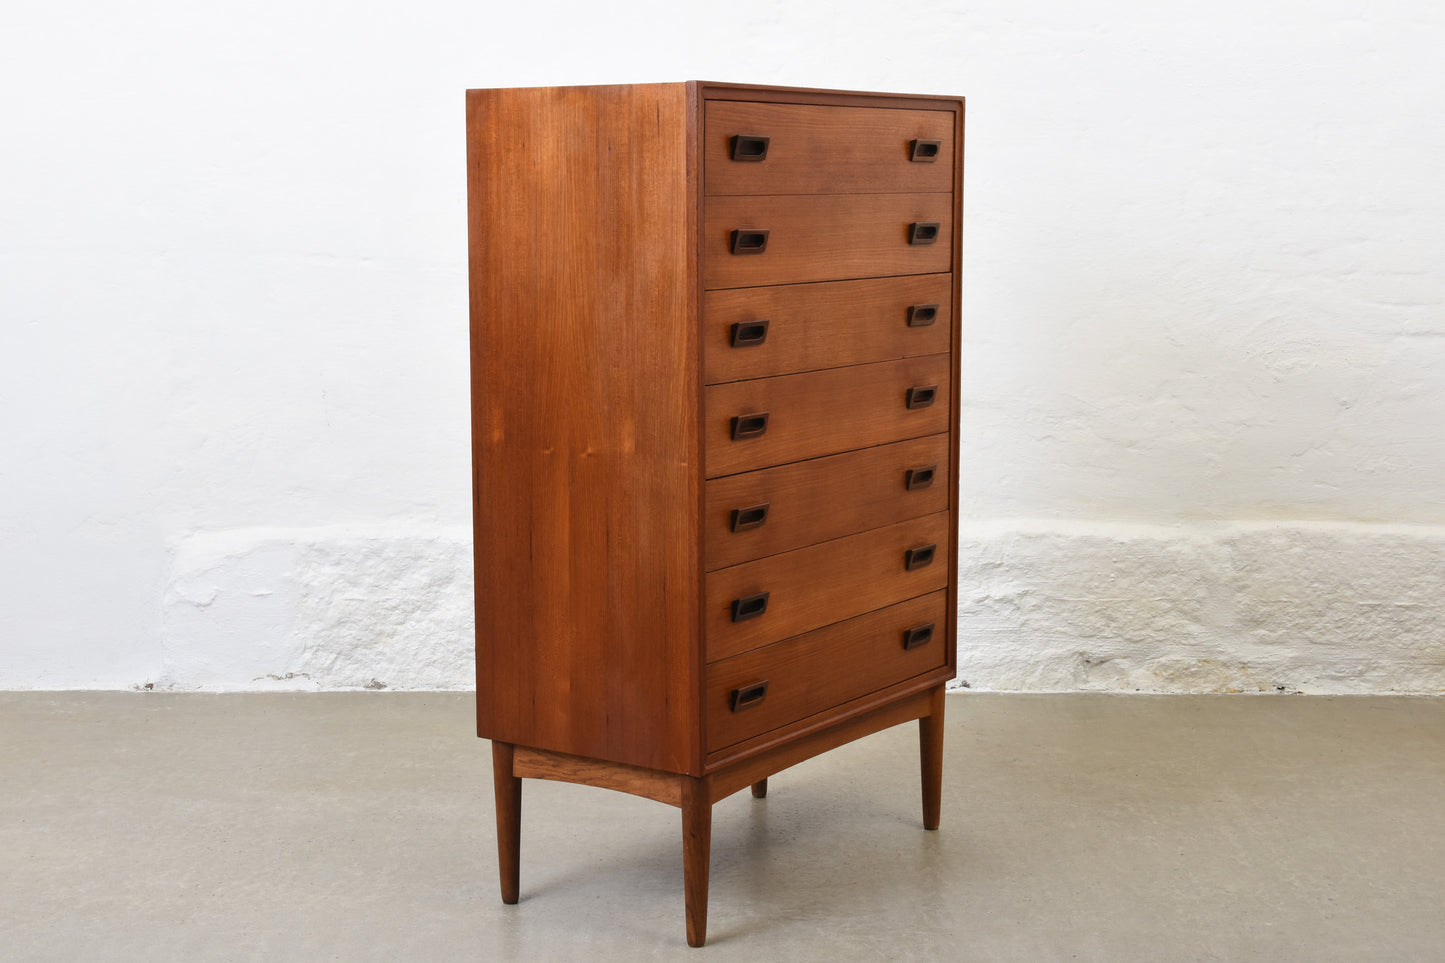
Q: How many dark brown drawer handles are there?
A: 14